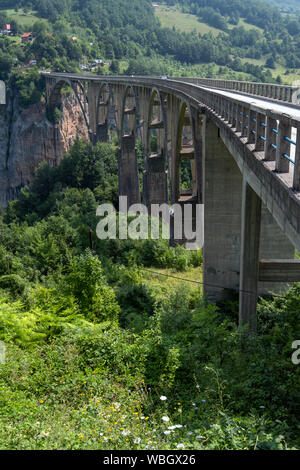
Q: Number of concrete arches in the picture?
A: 5